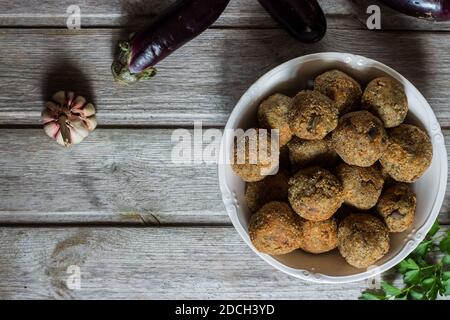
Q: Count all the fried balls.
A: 15